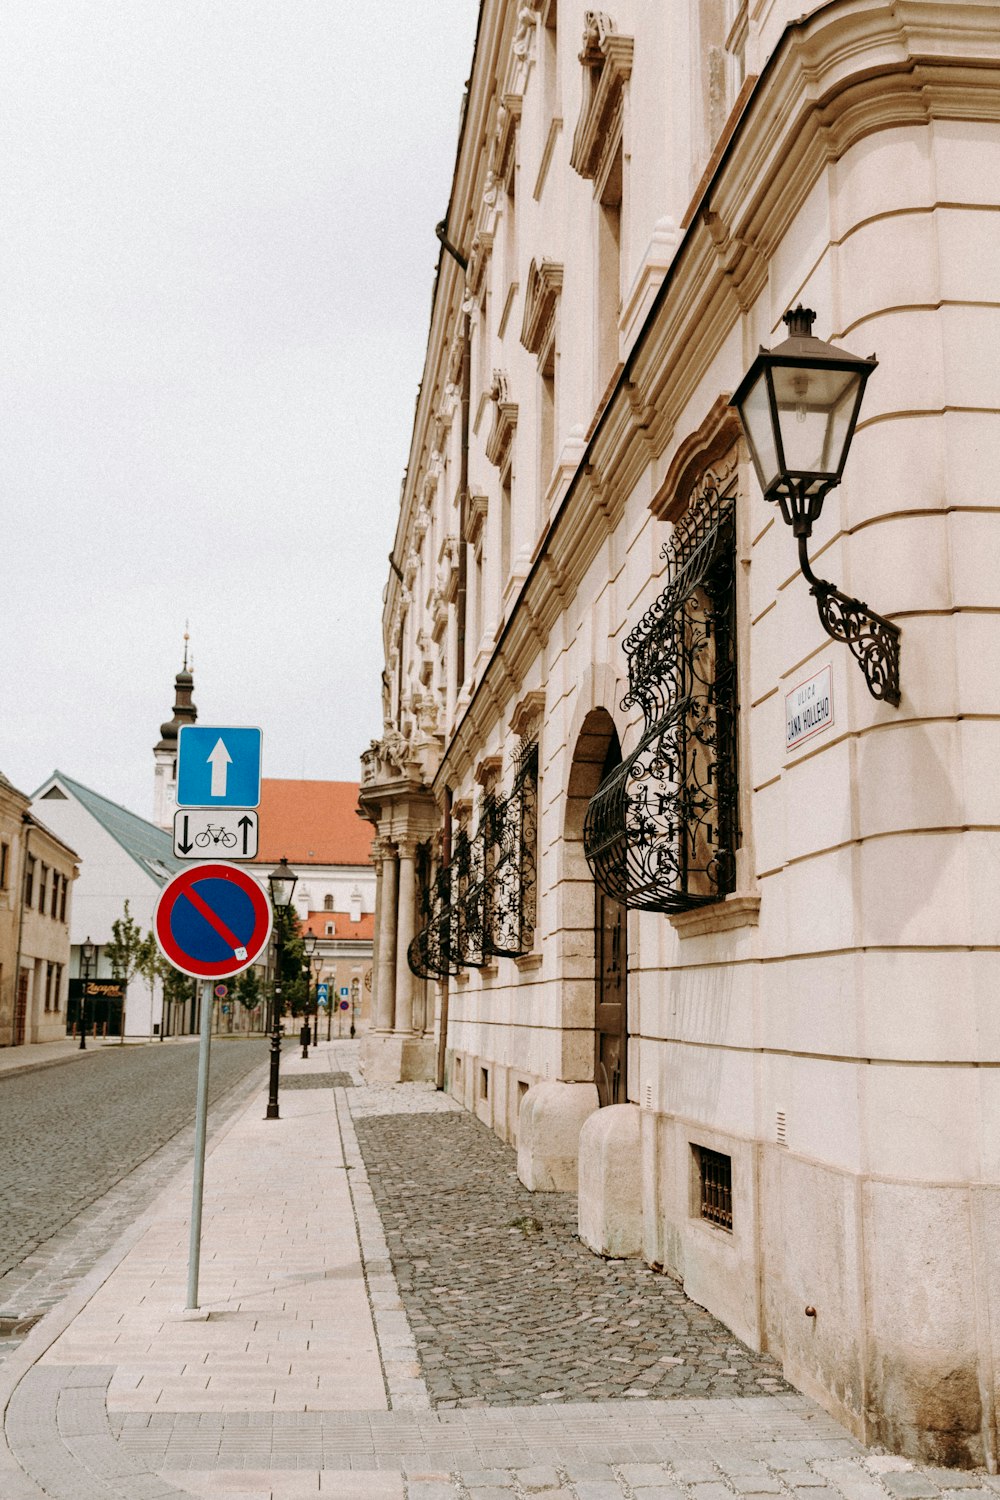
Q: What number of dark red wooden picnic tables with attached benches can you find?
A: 0